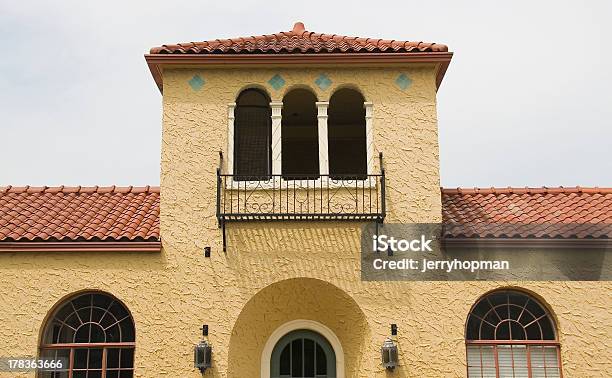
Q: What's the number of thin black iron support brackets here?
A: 2